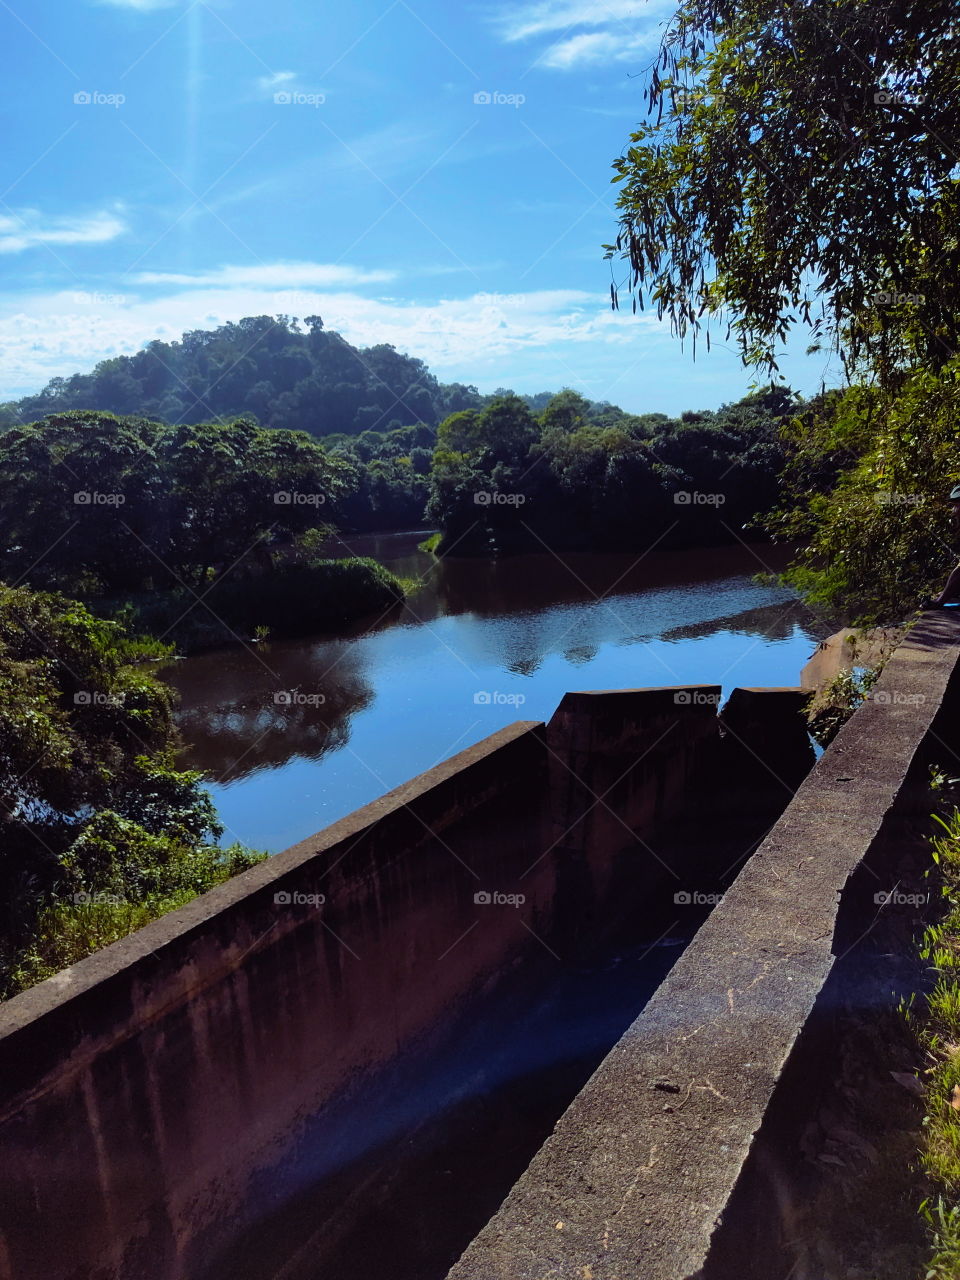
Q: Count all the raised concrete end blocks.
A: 2